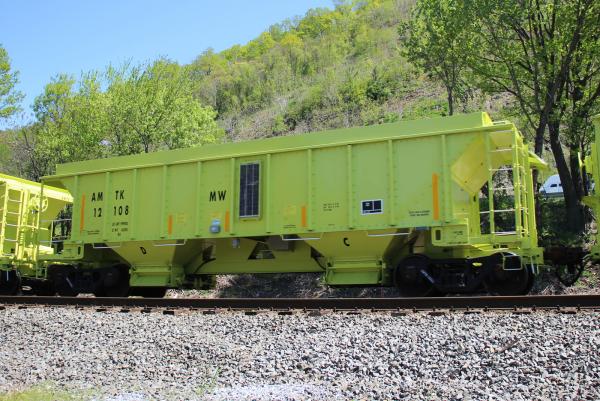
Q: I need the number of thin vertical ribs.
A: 11